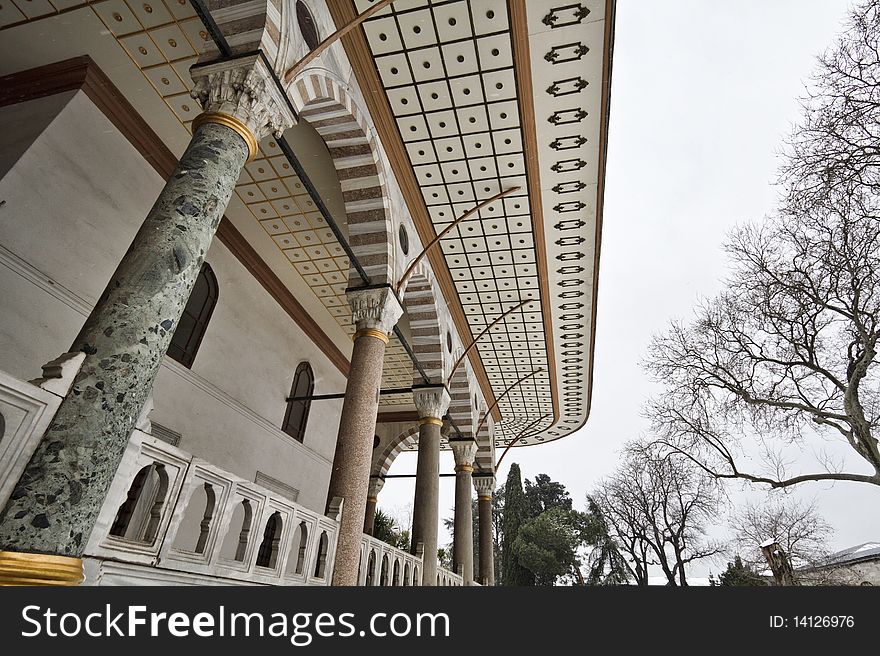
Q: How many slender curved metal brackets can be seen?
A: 5